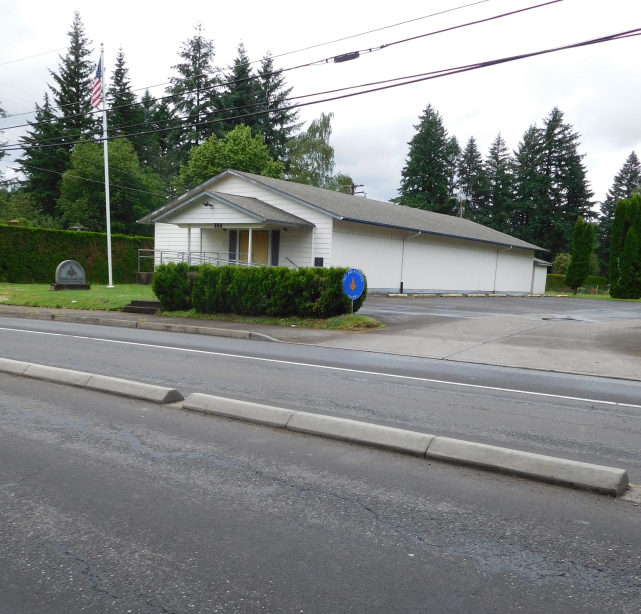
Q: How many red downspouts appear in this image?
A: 0